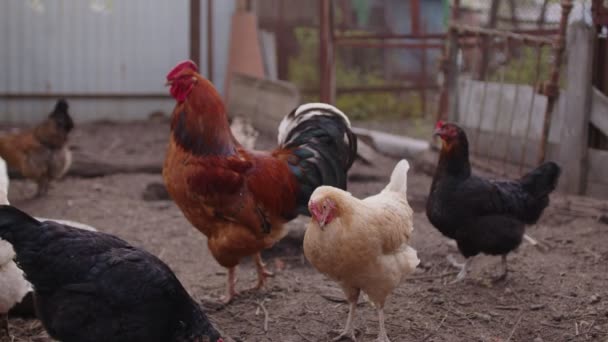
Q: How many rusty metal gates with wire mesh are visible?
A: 1